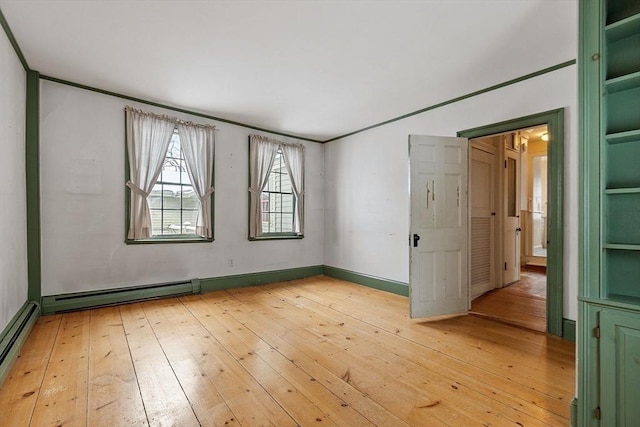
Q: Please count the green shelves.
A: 5